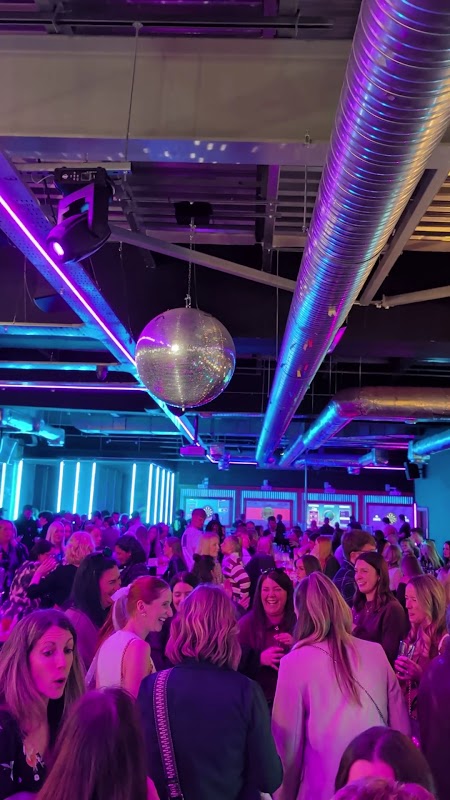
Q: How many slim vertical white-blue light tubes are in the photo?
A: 11